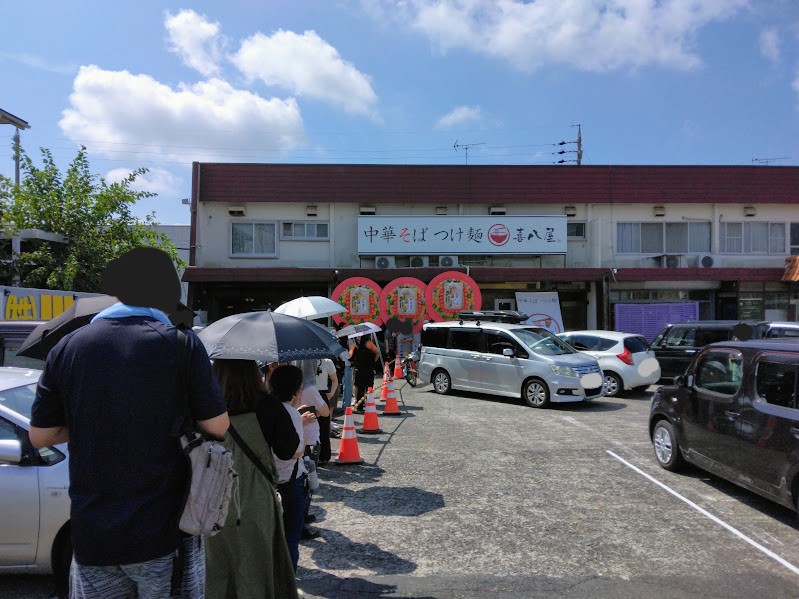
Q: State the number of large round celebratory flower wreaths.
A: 3